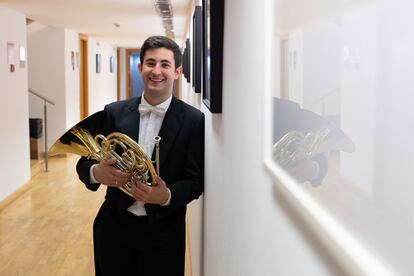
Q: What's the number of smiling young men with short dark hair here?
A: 1